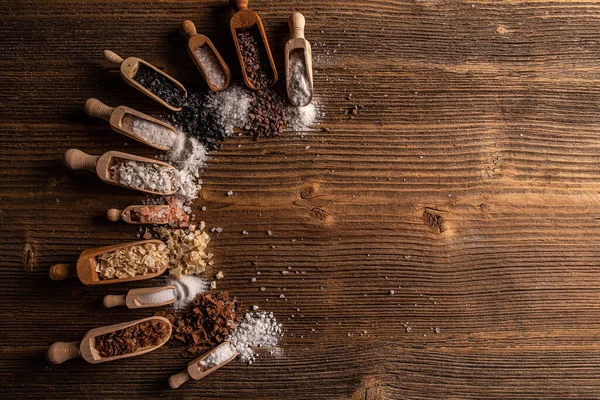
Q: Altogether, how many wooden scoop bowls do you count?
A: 11